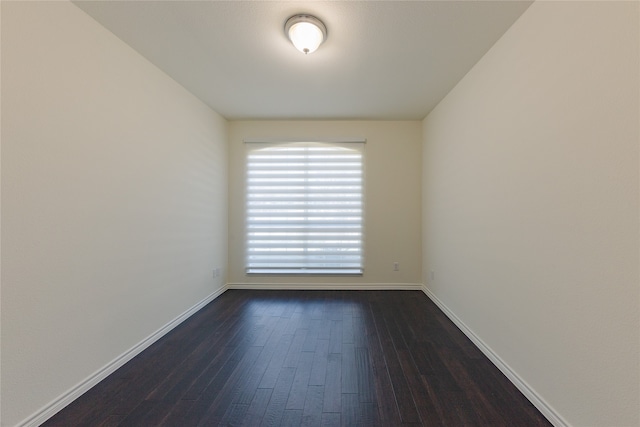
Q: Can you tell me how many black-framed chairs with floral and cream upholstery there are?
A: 0